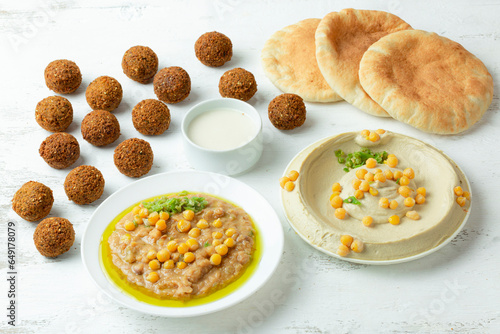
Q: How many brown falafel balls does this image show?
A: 15